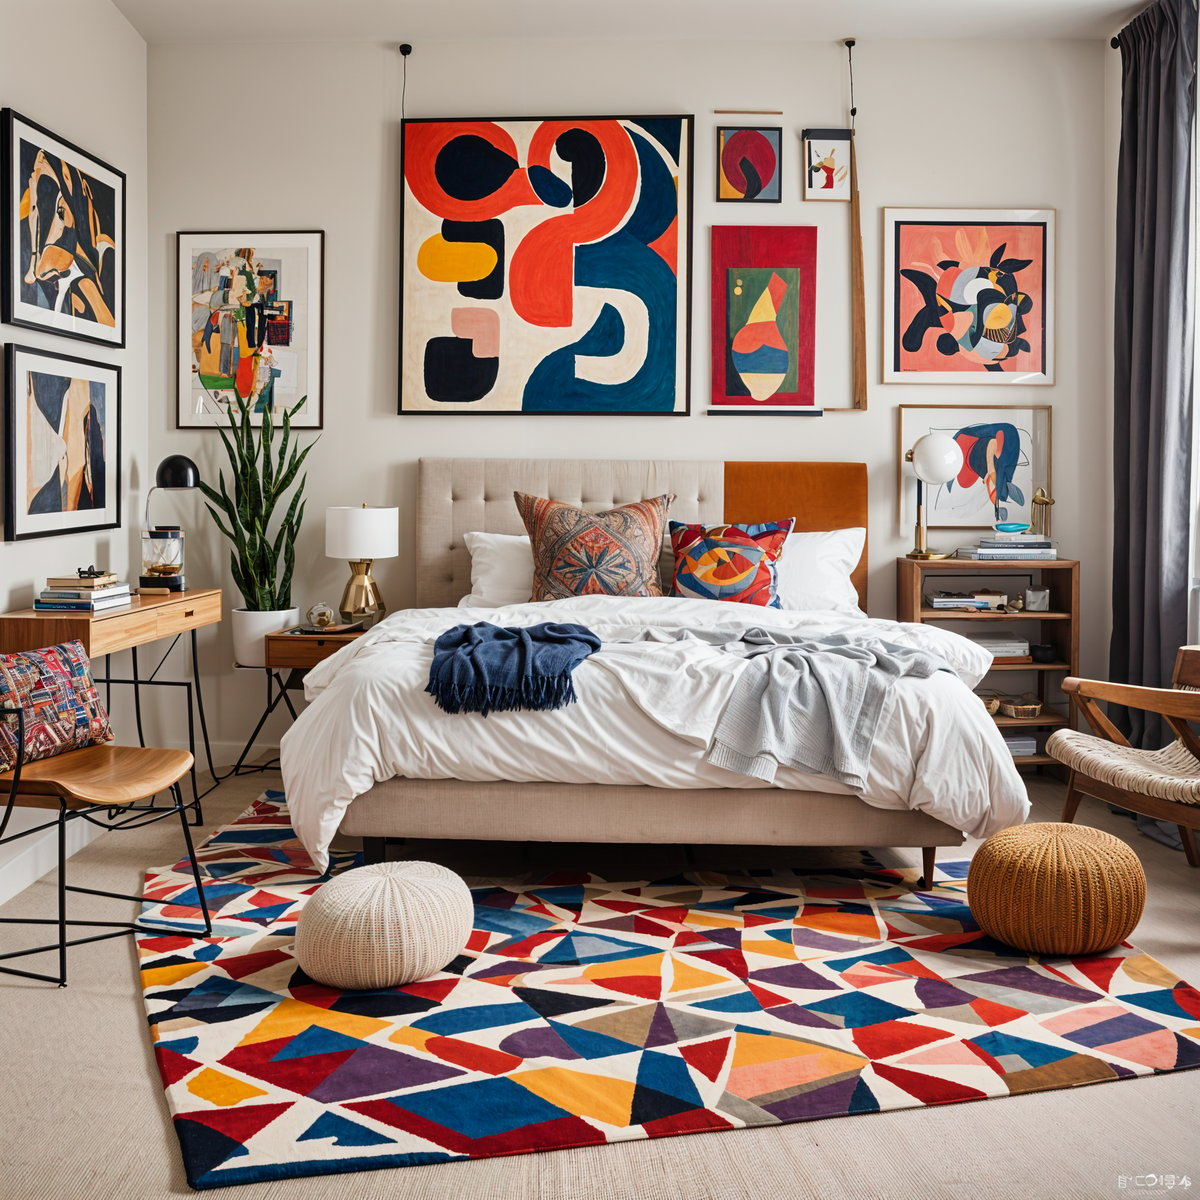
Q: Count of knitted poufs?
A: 2